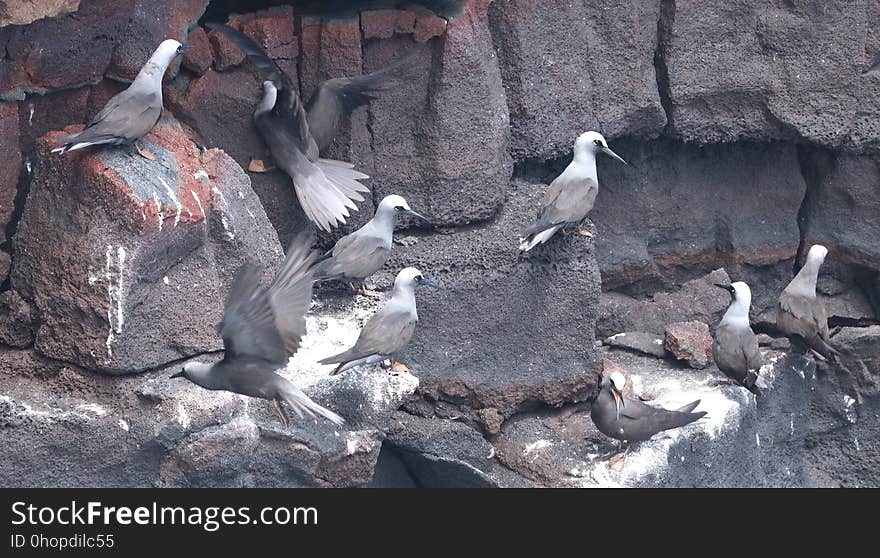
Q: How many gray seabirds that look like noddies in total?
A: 9